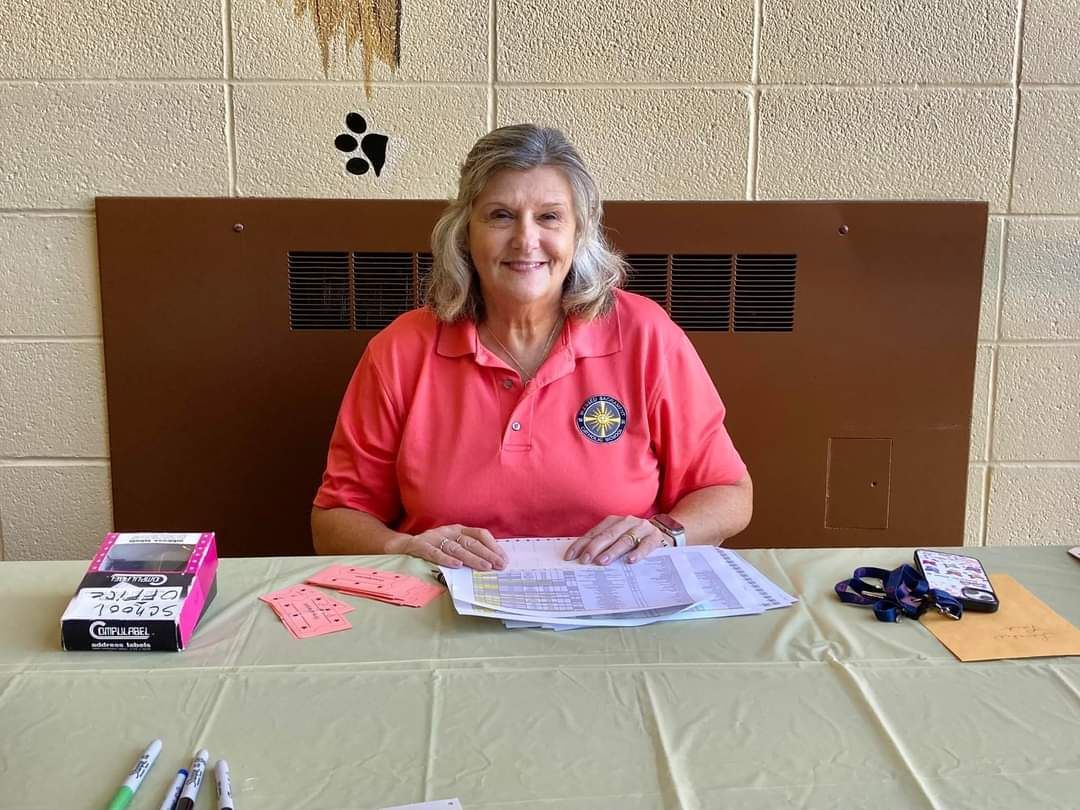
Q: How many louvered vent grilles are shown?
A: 6